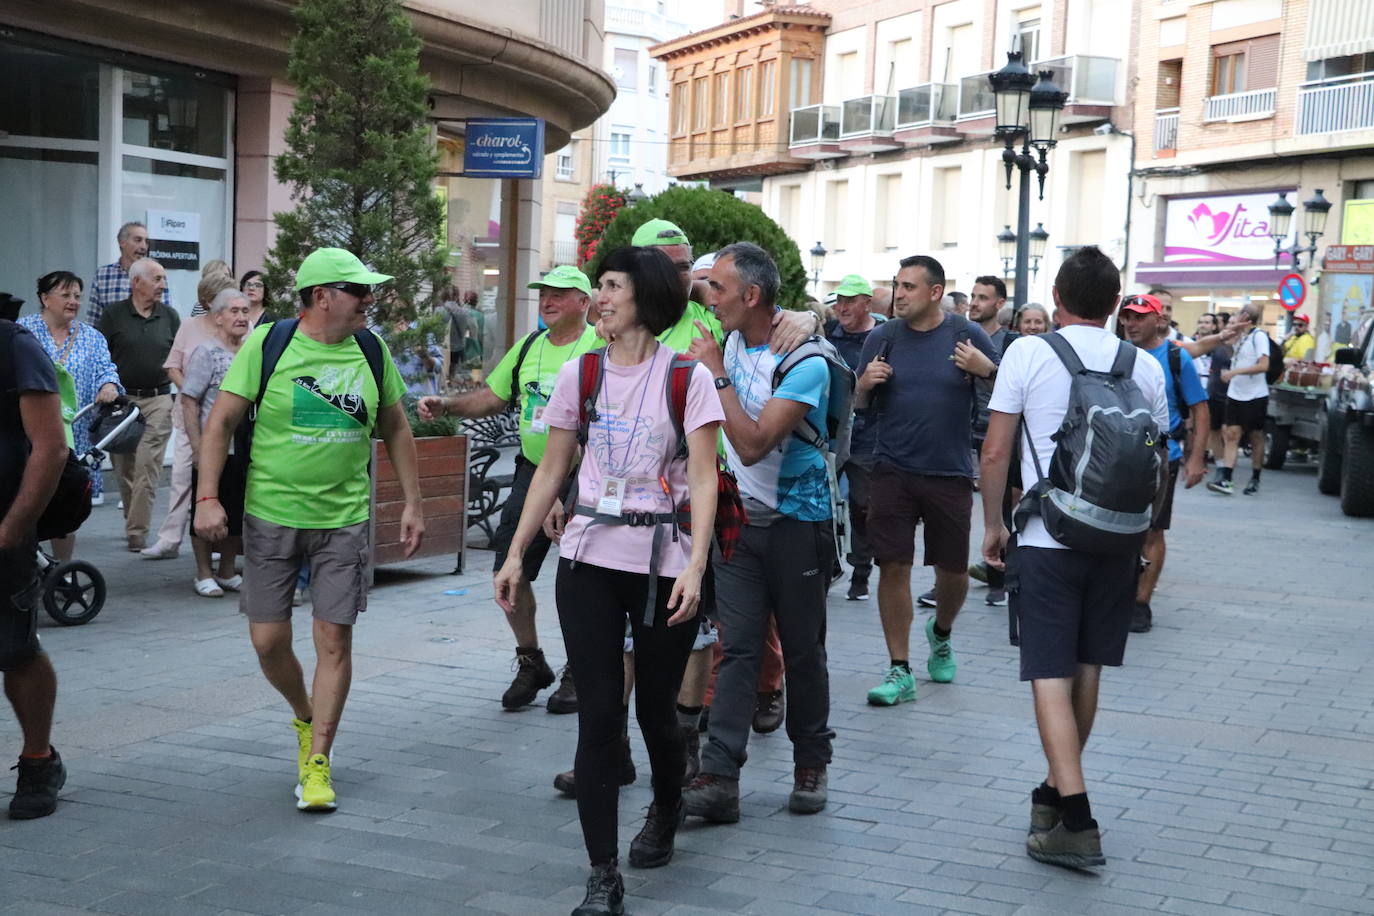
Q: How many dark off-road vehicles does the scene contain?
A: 1